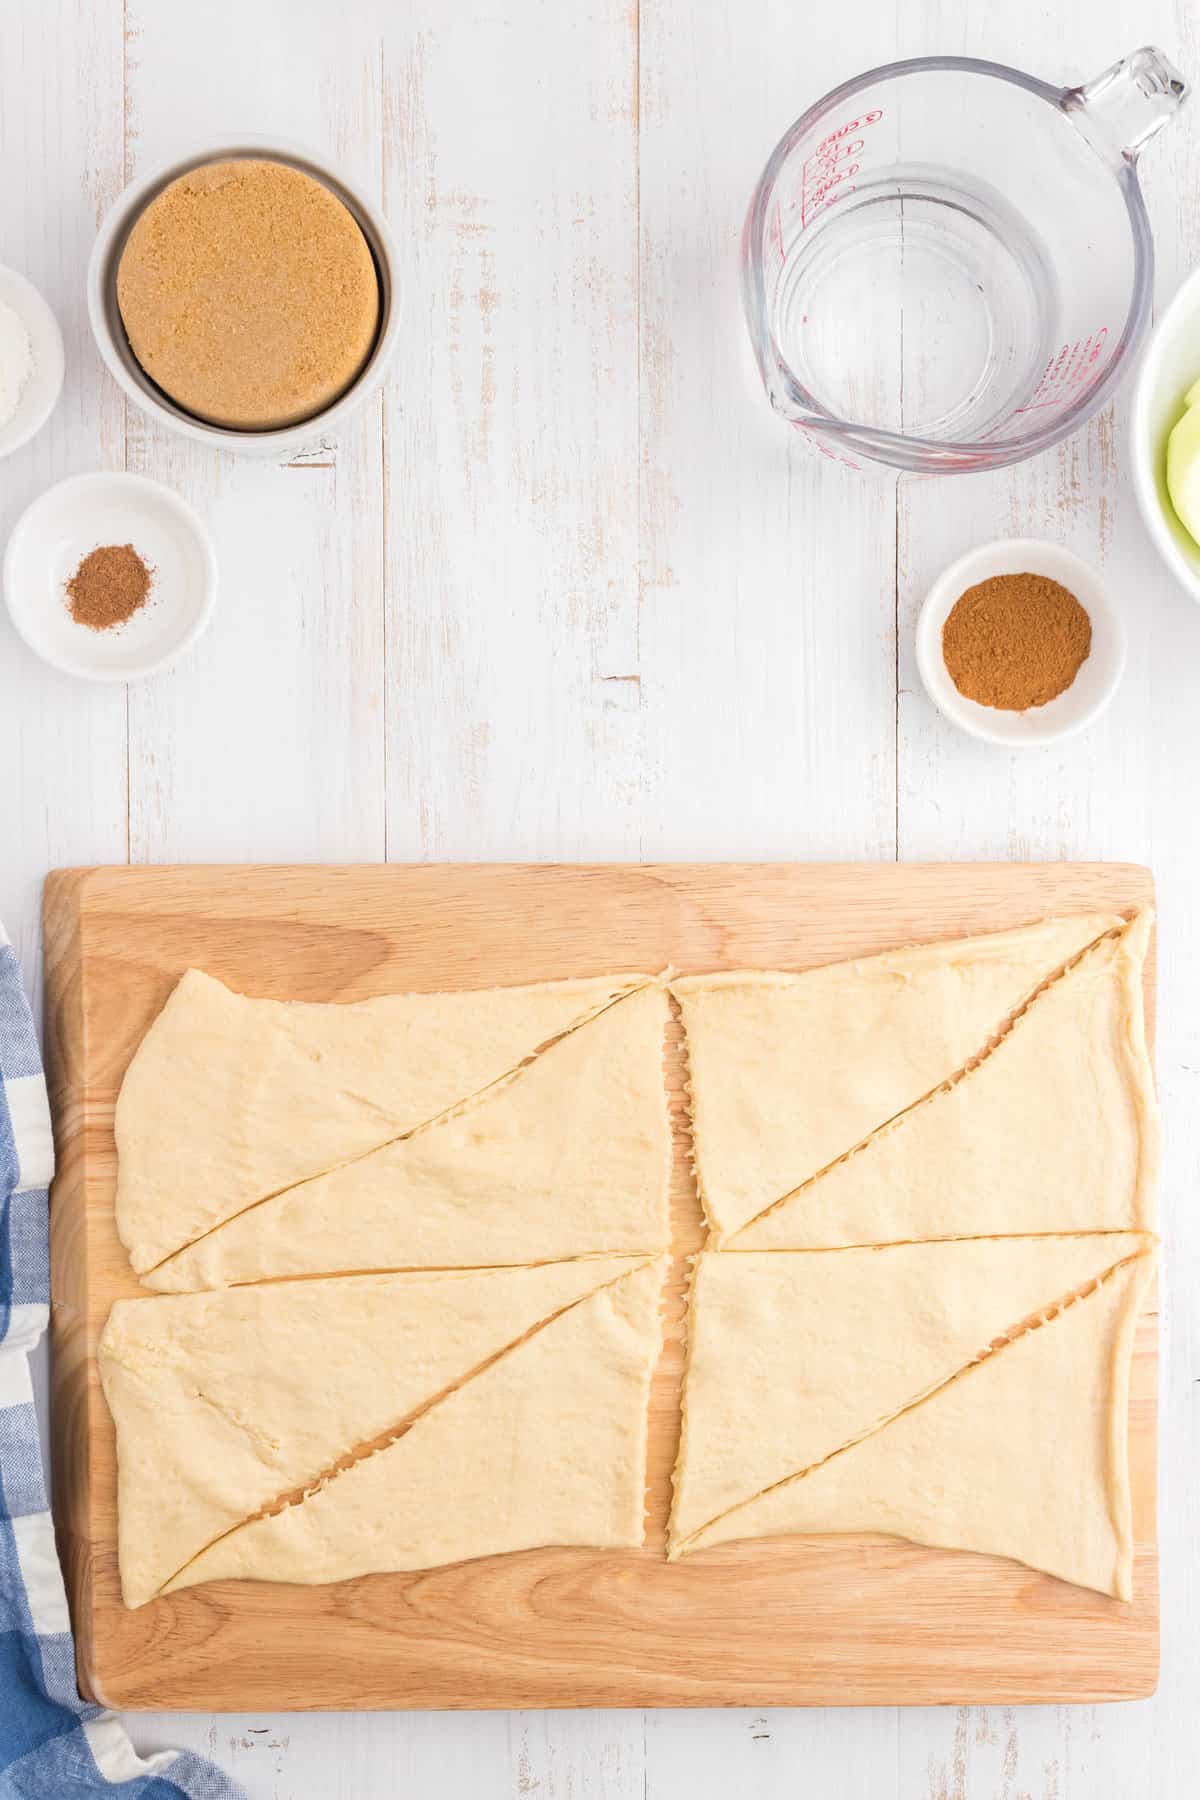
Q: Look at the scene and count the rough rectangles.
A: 4